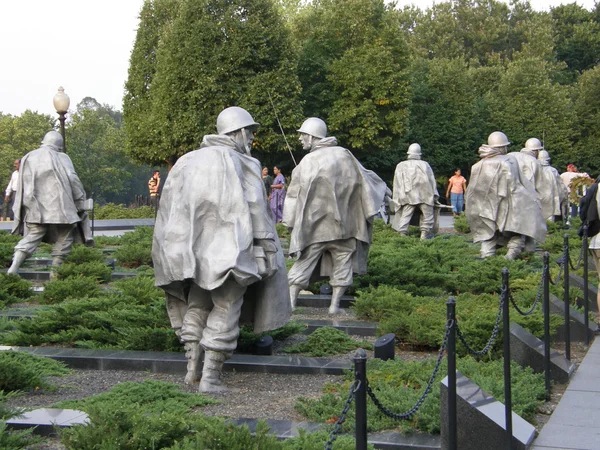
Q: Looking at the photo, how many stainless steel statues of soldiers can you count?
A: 7